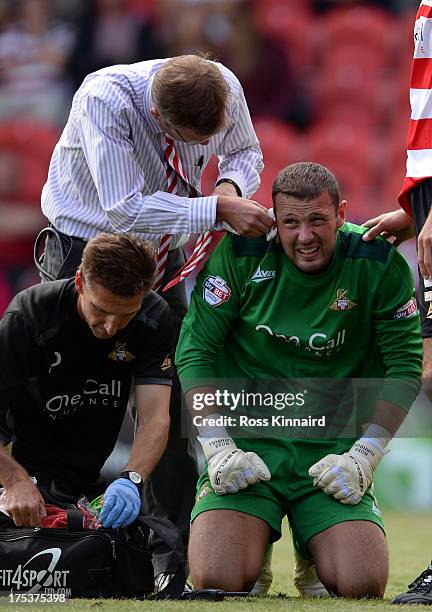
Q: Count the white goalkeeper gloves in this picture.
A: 2